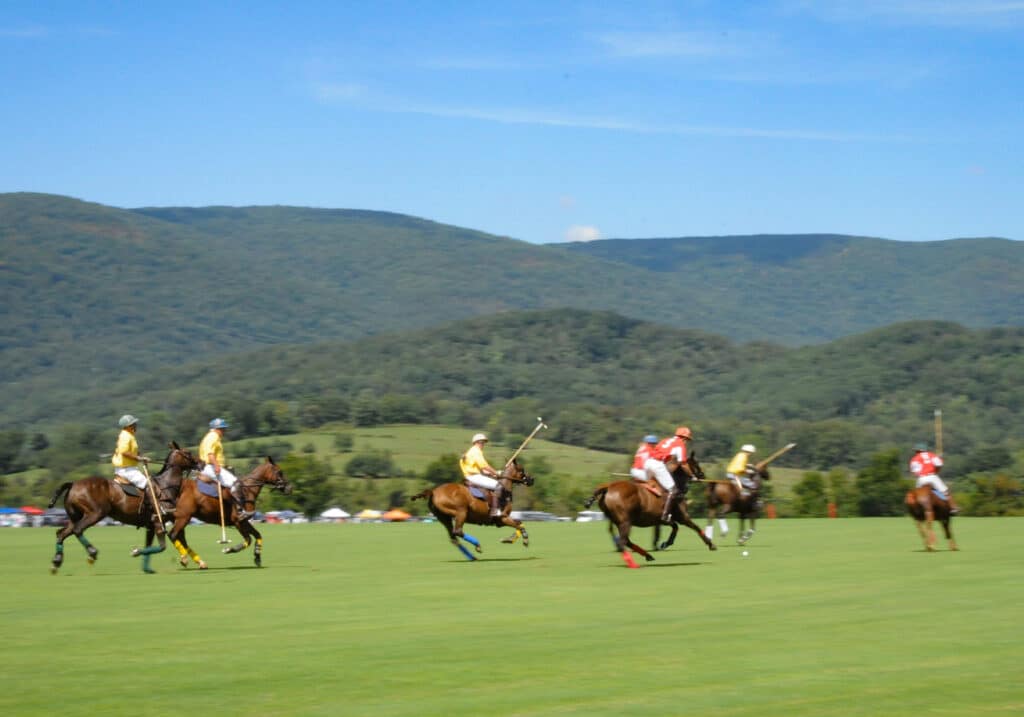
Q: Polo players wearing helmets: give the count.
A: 7